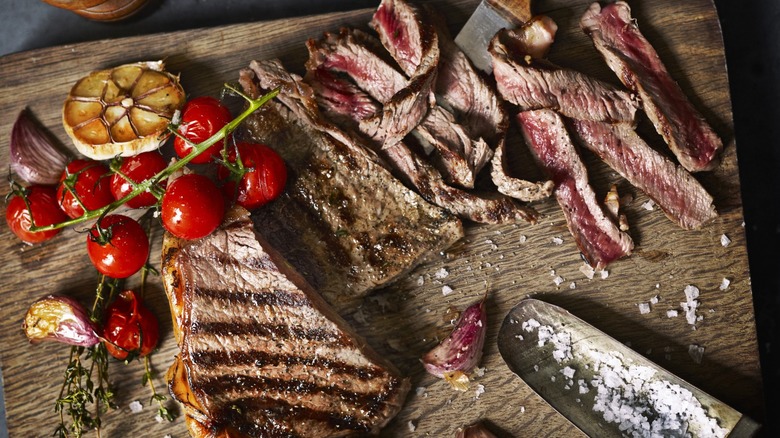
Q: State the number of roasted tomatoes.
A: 8